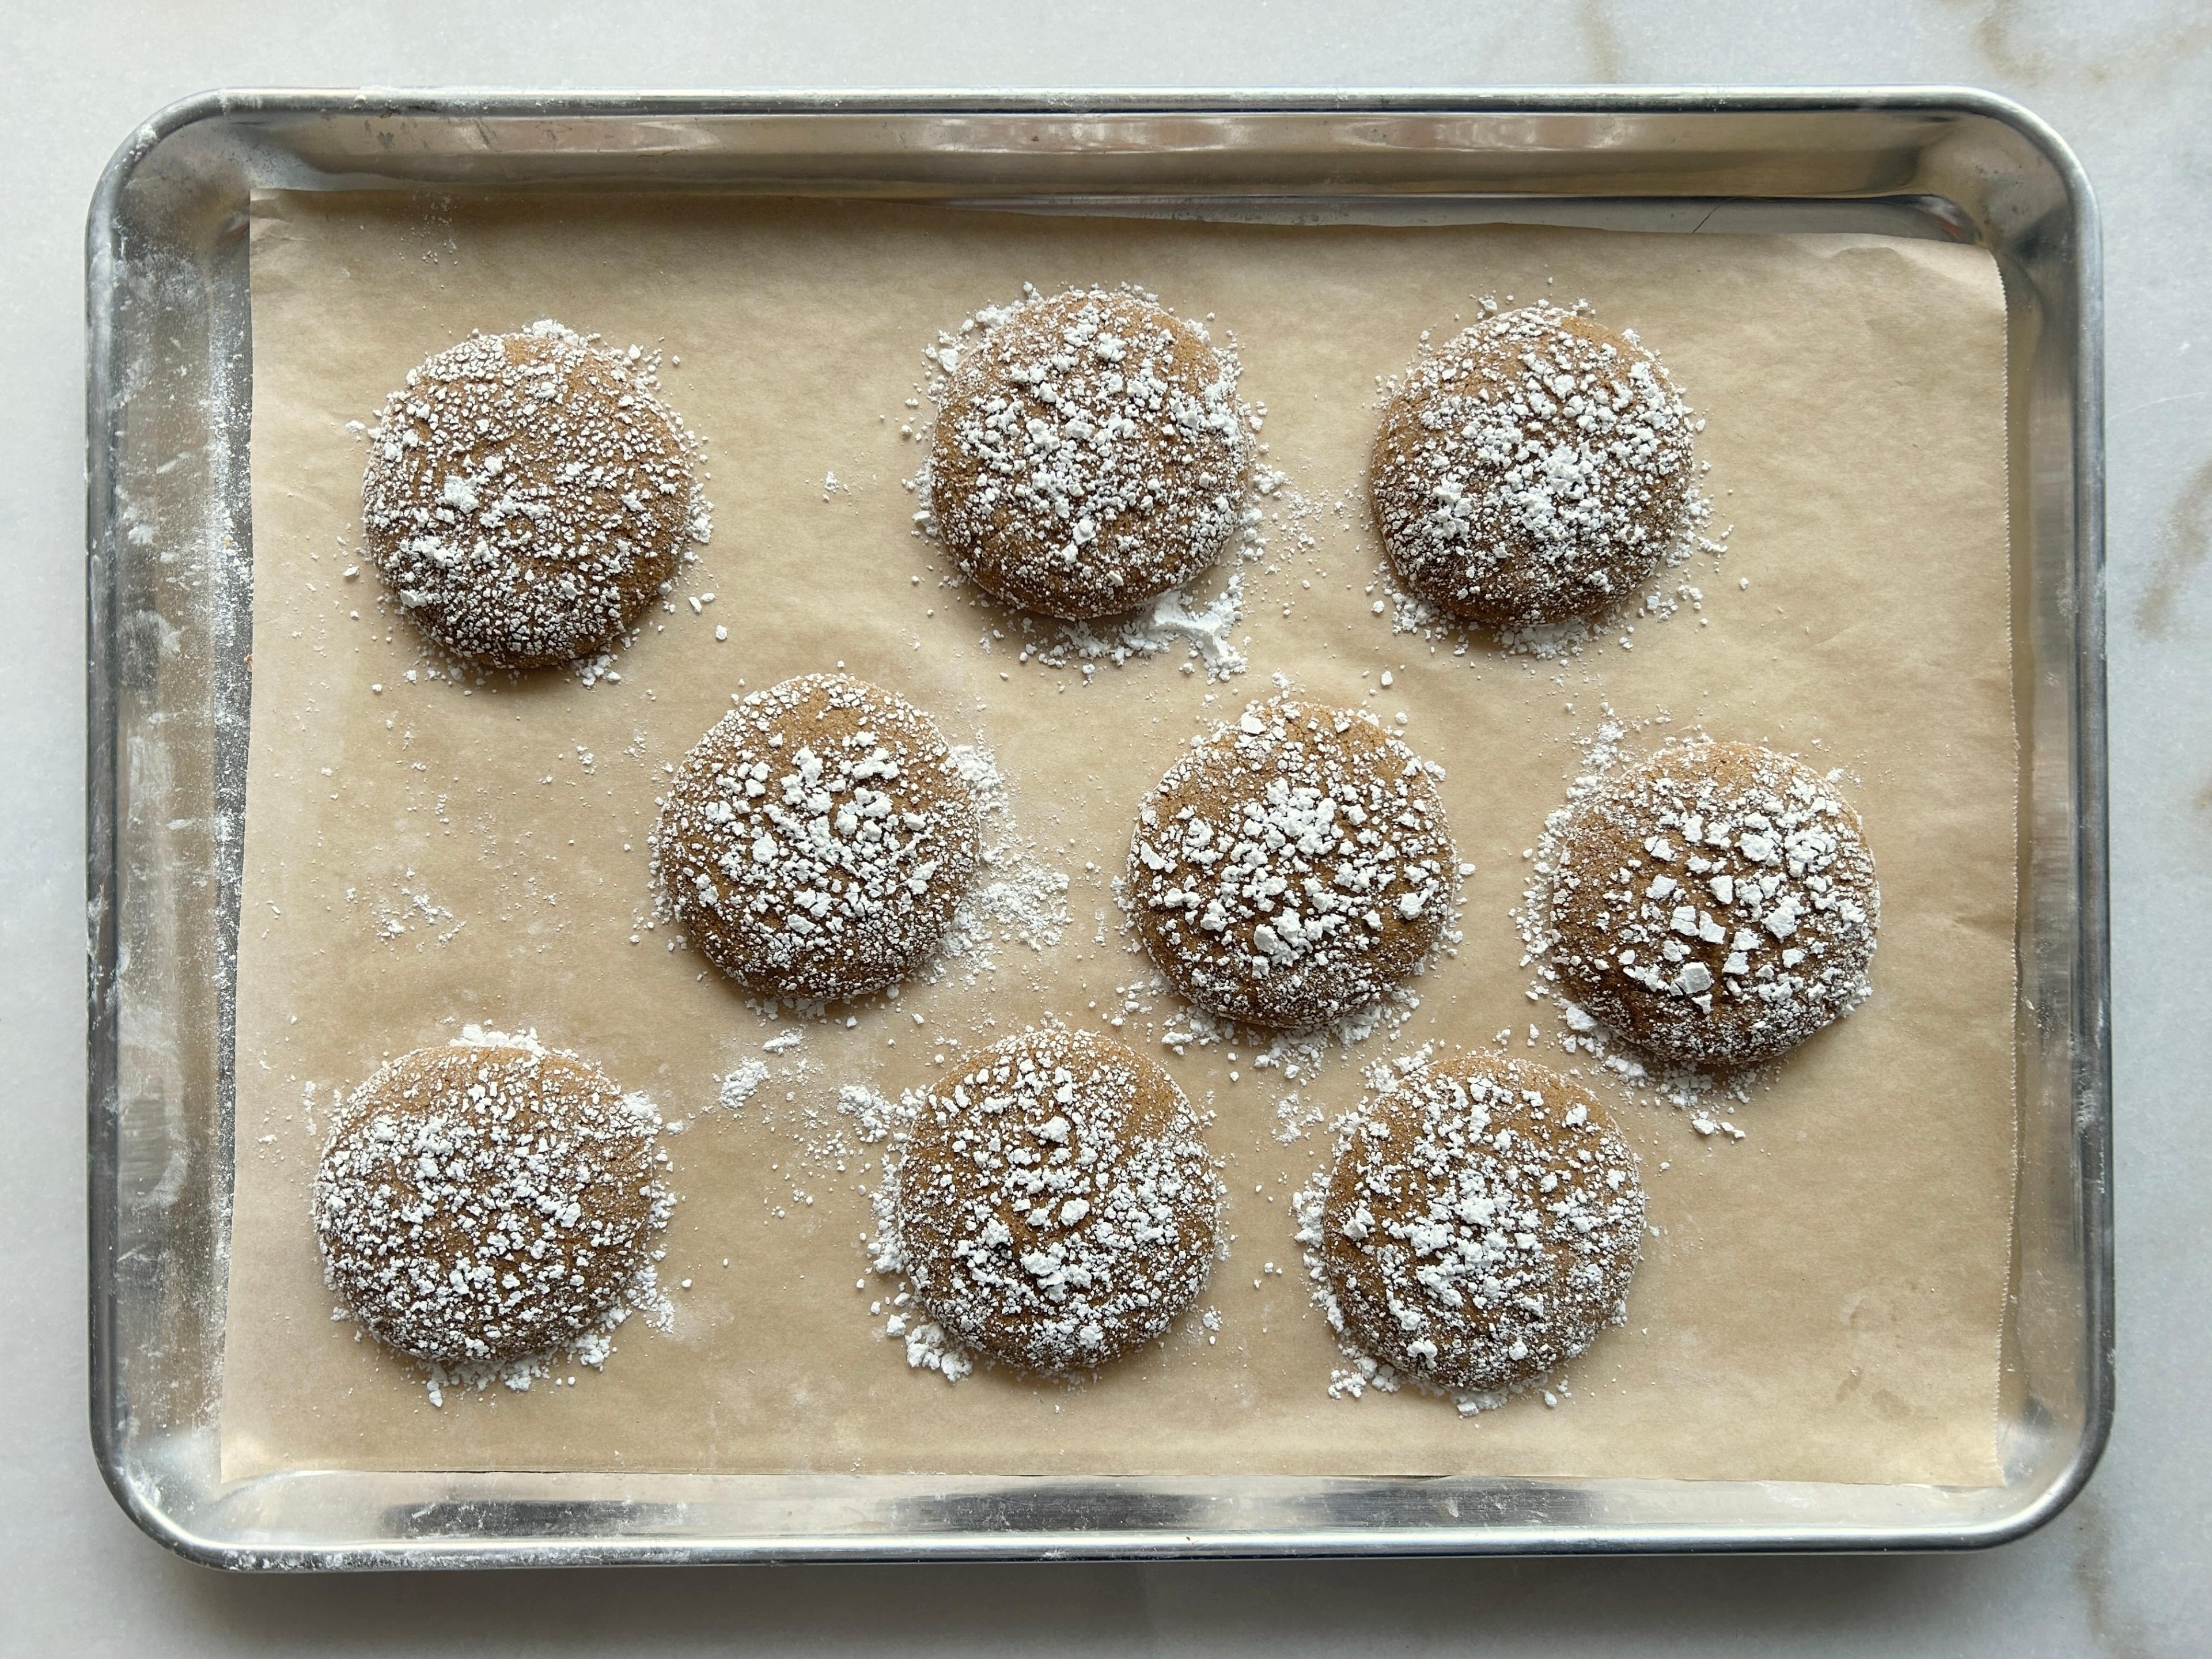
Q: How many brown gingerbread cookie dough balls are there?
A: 9